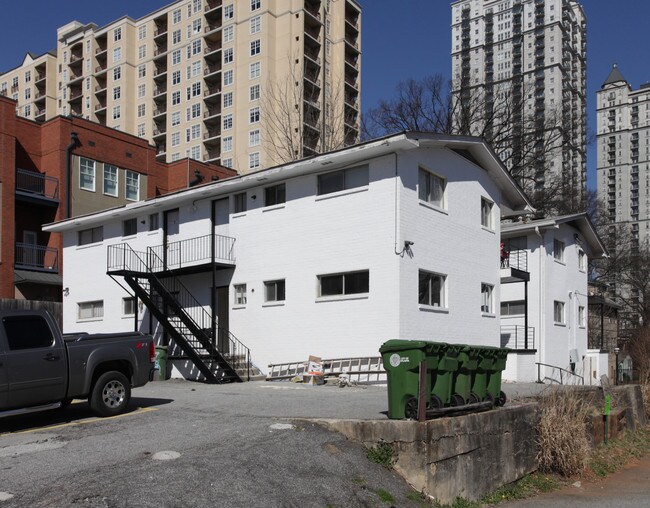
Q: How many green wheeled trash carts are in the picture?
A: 6